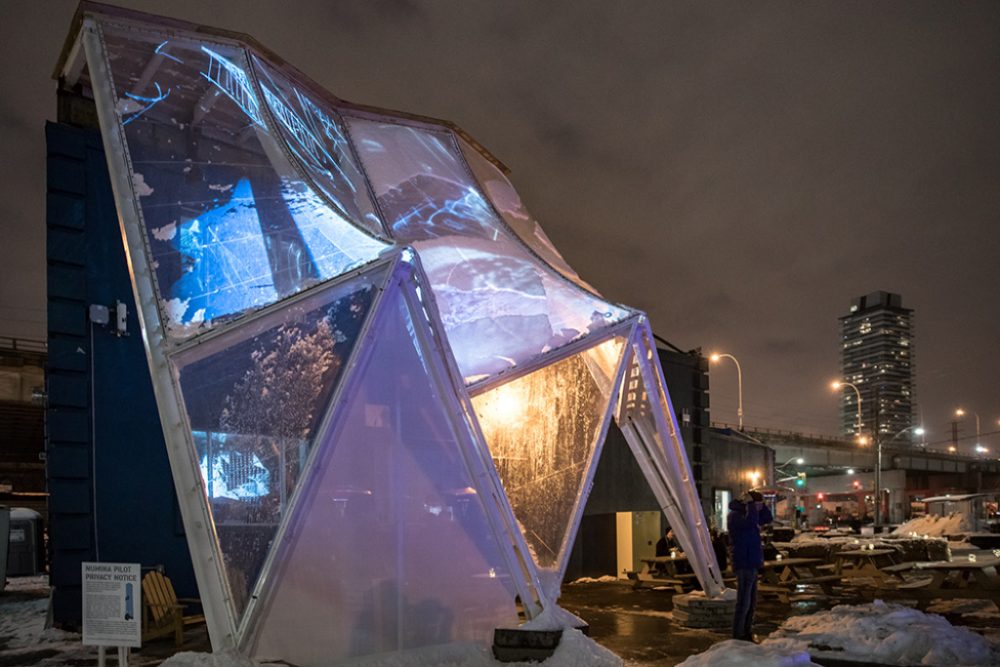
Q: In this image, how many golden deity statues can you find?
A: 0